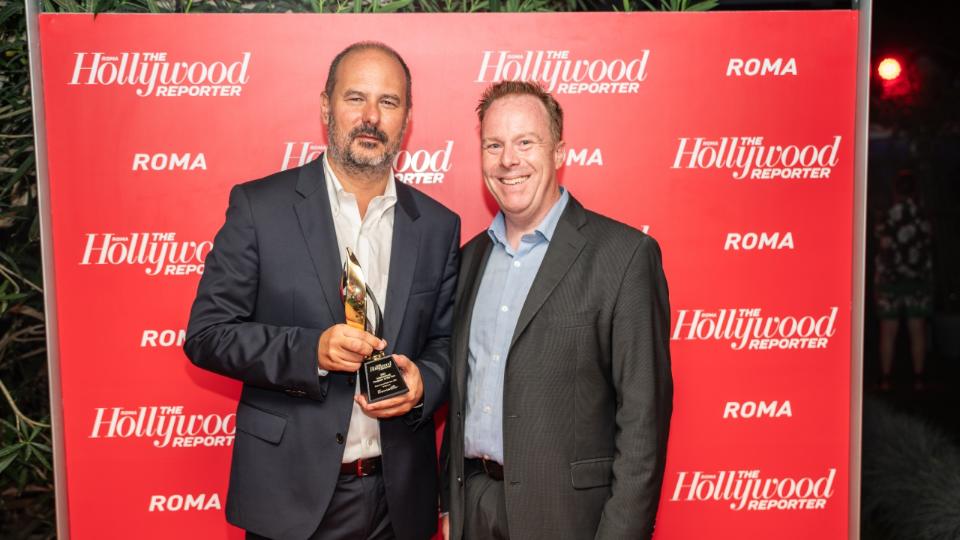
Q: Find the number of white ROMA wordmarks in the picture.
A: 7